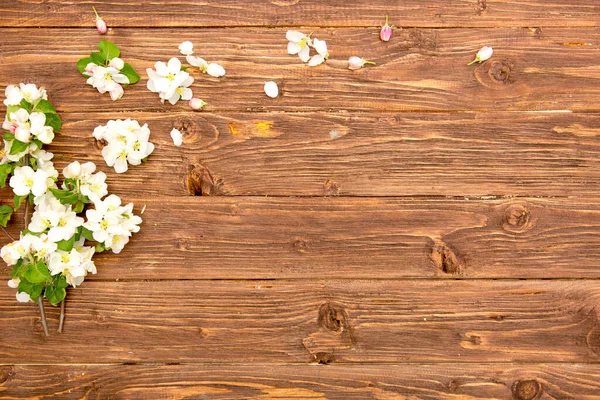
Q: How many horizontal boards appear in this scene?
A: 6